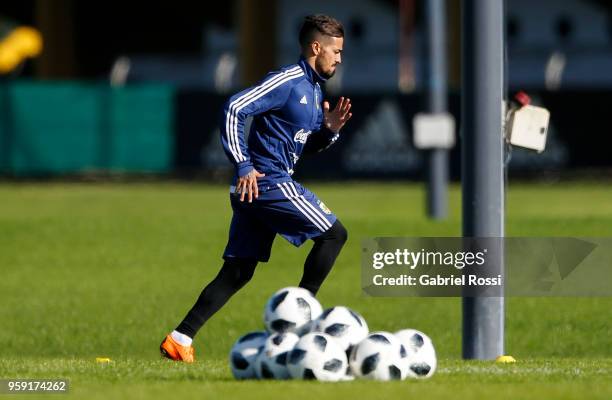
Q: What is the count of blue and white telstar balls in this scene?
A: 7